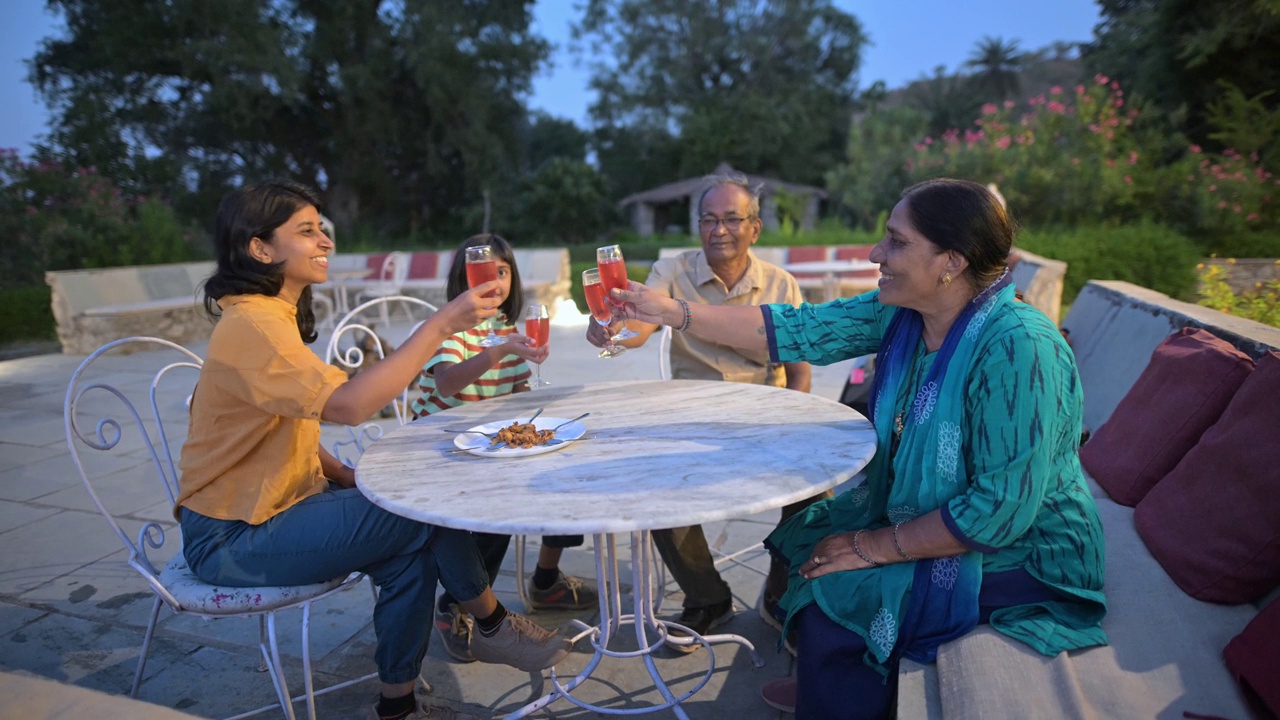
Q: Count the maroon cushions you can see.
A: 3